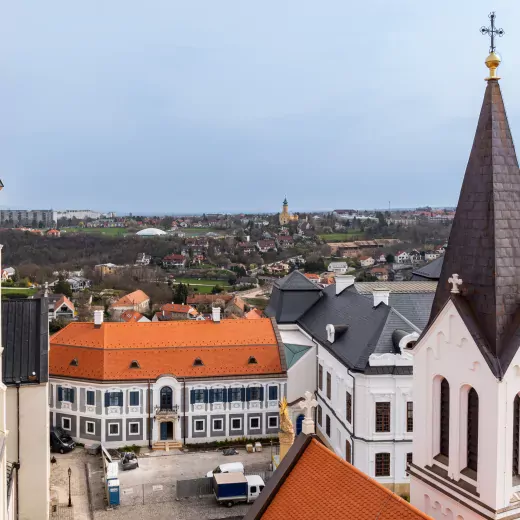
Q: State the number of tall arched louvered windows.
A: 3